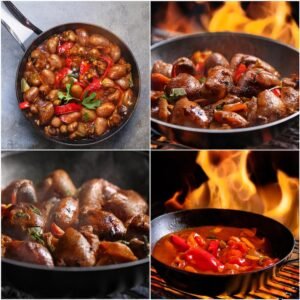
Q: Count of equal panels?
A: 4